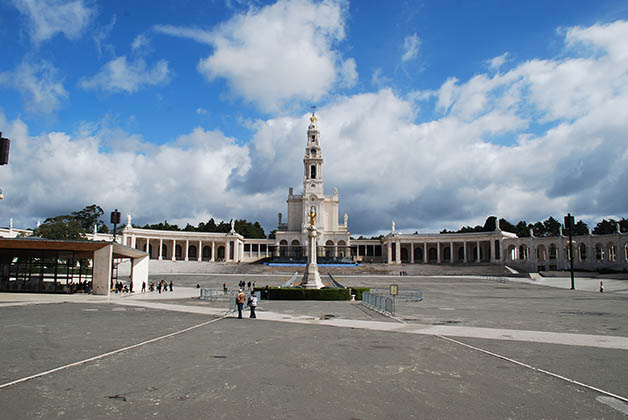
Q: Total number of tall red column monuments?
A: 0